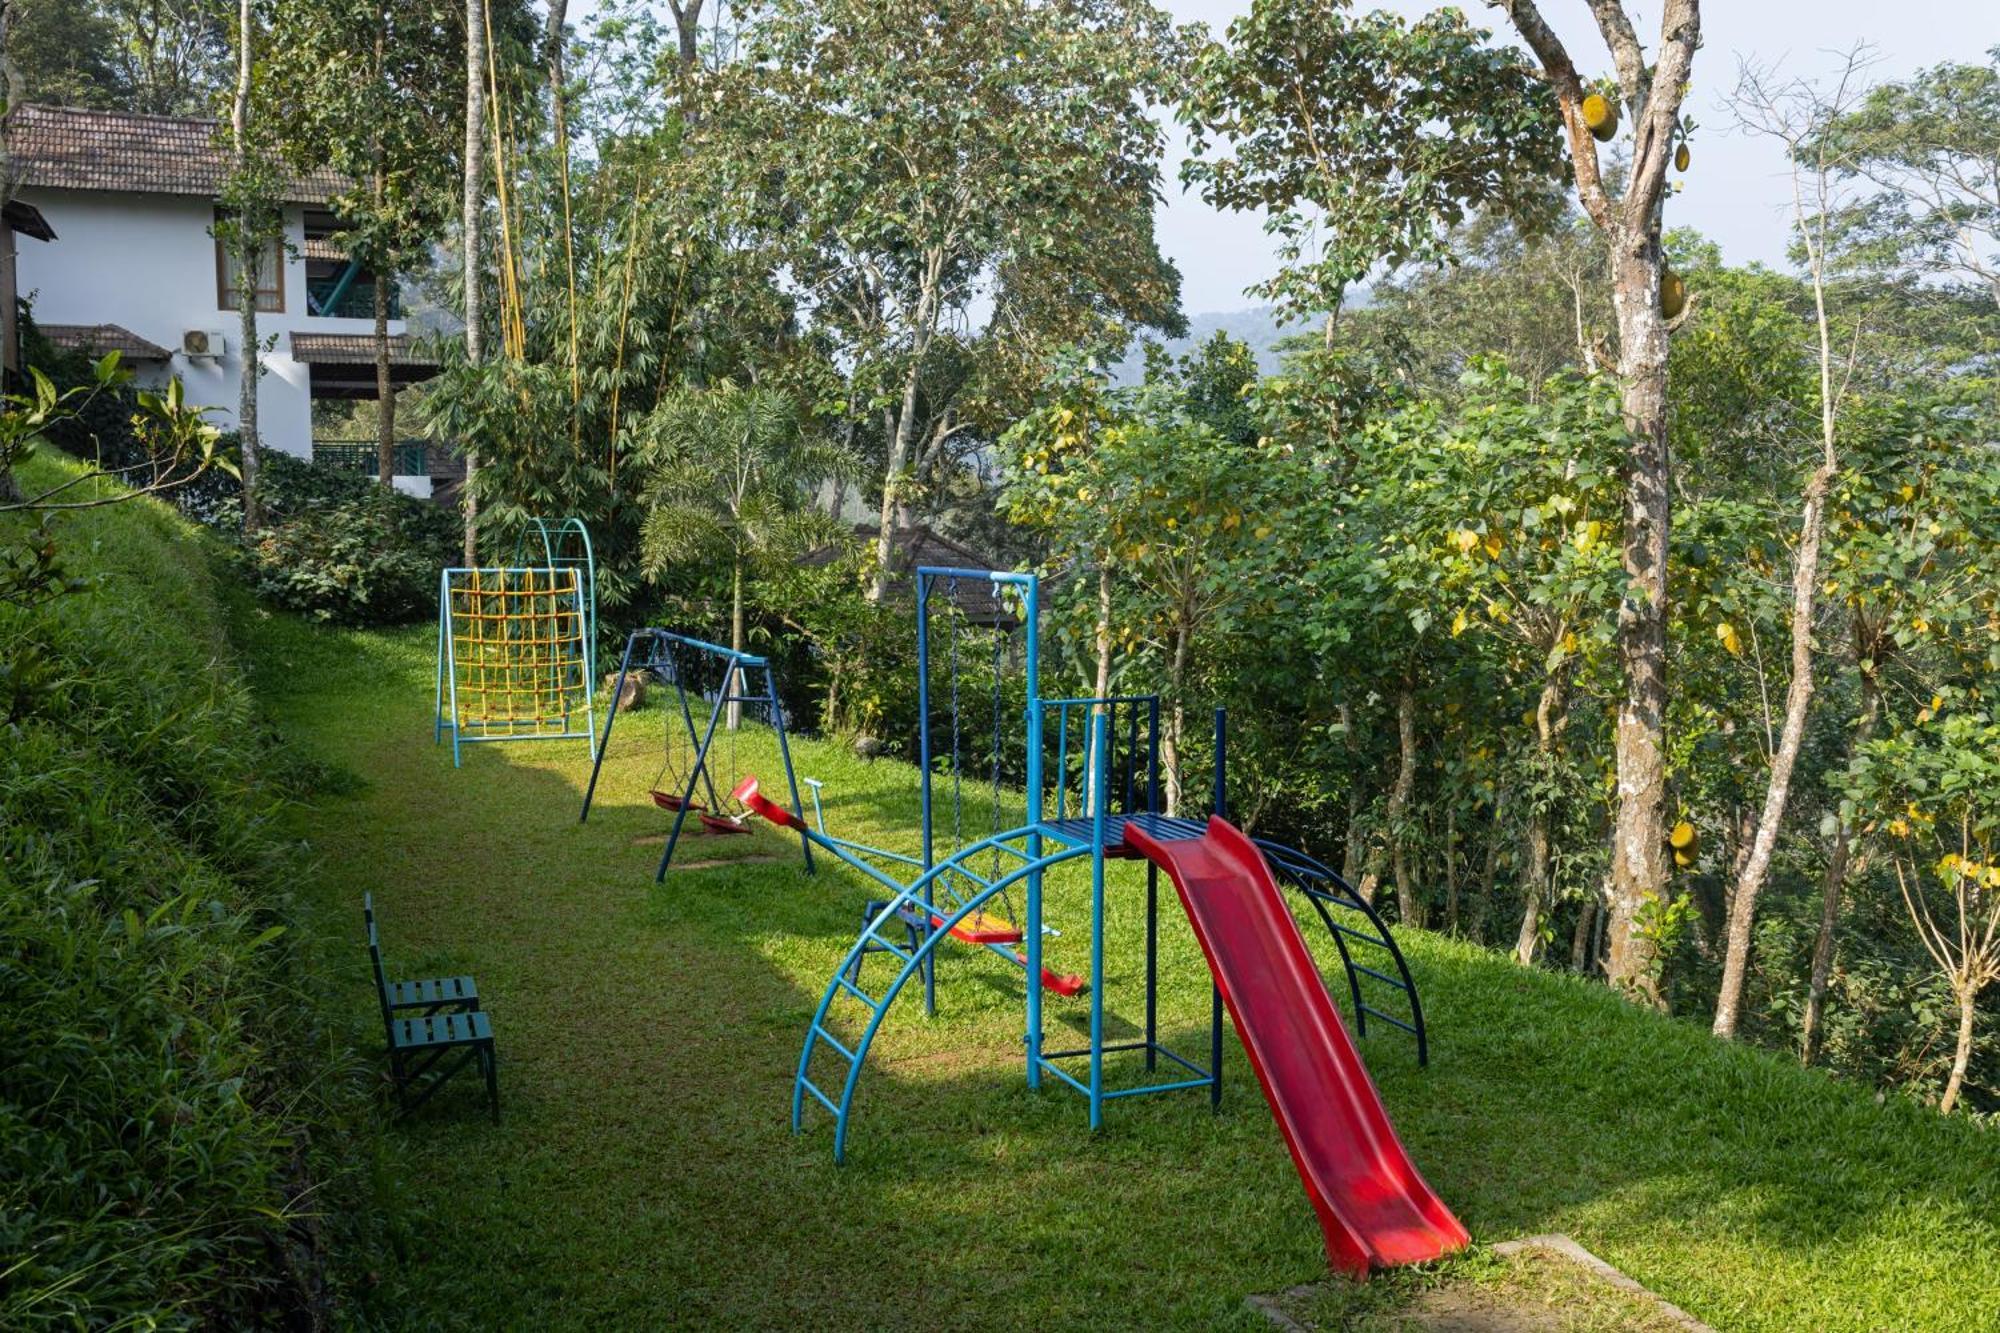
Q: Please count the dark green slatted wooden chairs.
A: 2